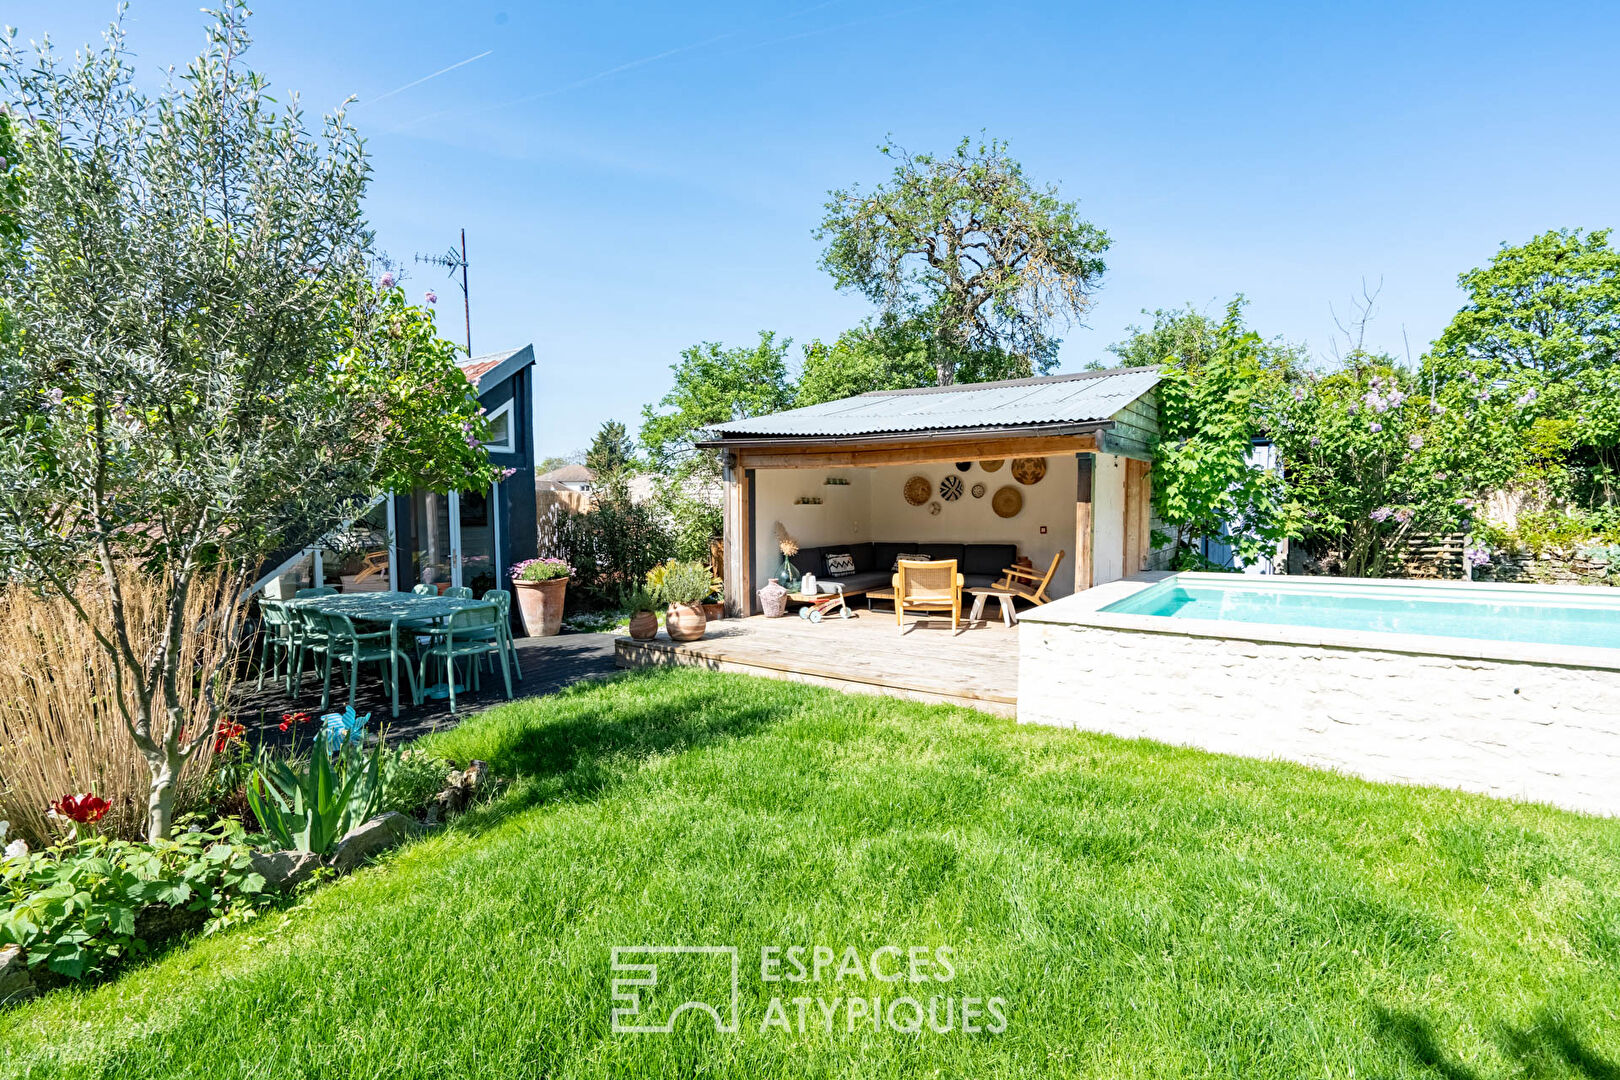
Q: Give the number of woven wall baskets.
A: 8